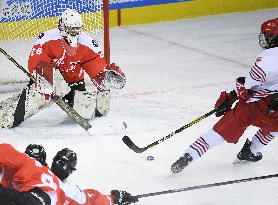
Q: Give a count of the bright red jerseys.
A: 3